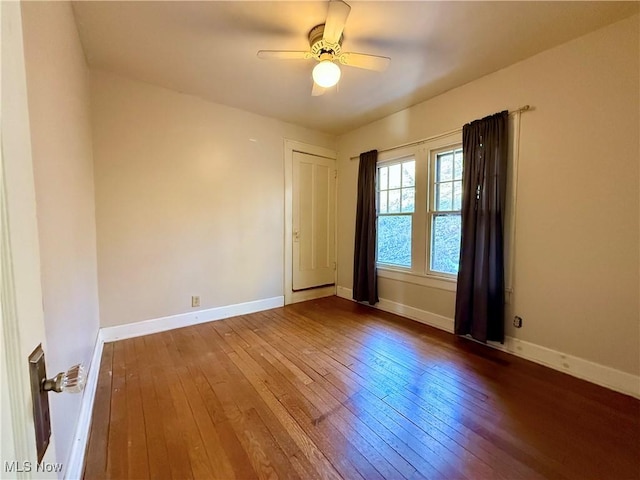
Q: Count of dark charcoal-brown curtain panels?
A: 2